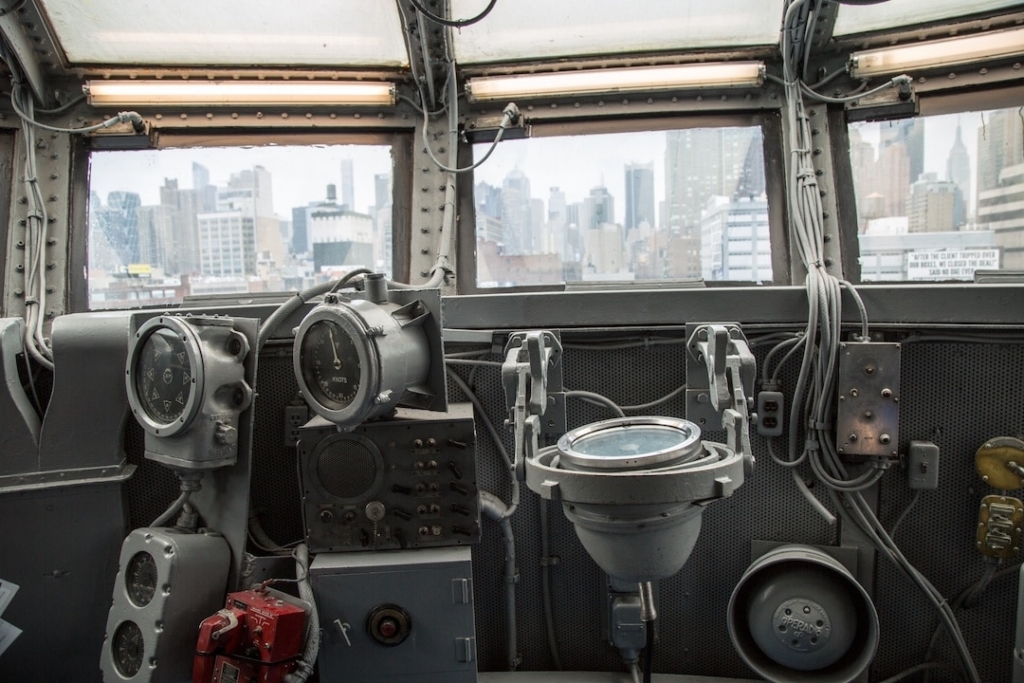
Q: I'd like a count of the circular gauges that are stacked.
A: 2